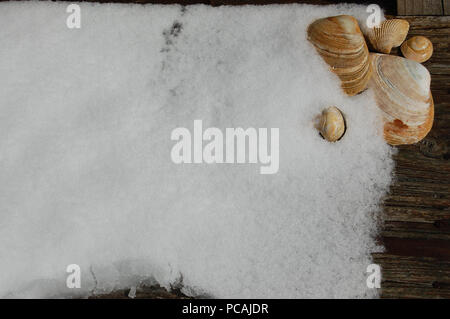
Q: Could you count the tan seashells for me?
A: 5